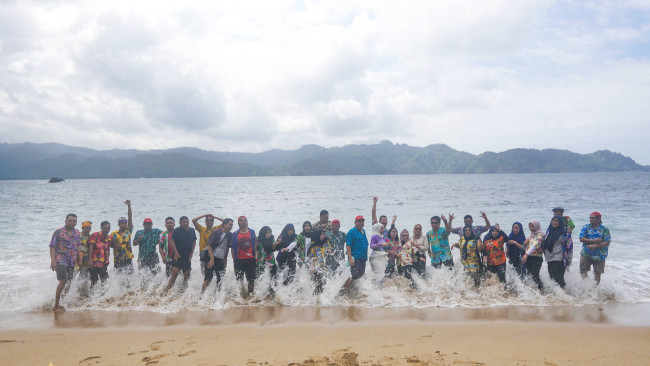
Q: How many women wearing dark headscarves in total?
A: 8